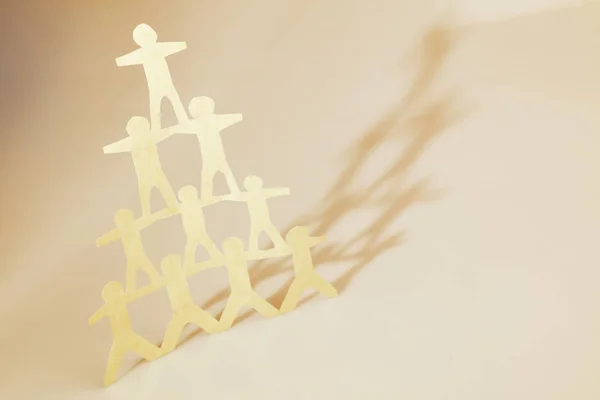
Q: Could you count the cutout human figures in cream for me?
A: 10